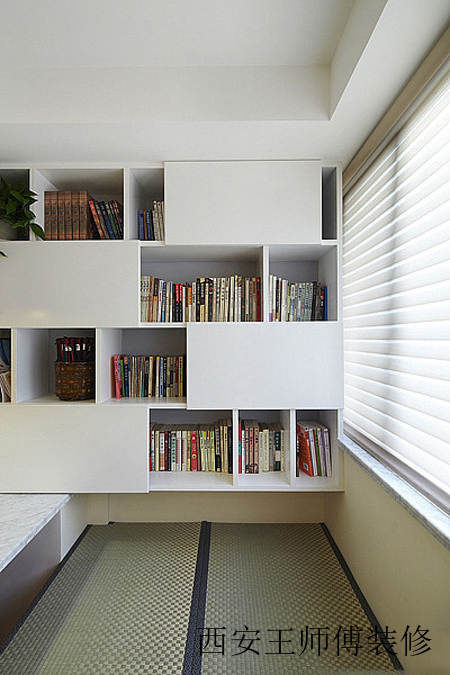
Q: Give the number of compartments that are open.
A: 12